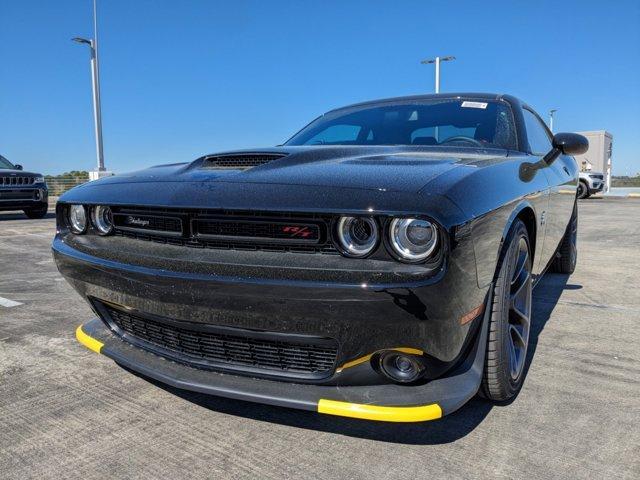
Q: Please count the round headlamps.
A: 4